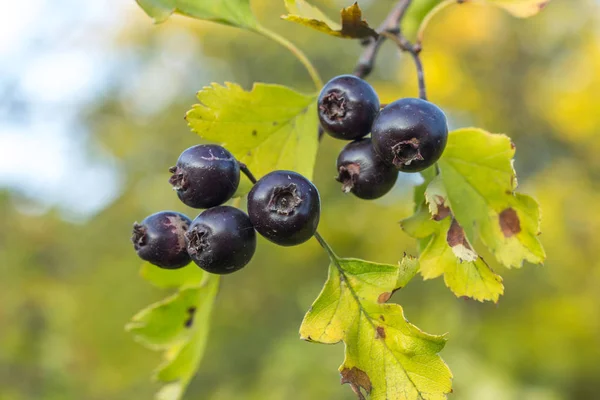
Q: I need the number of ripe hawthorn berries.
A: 7